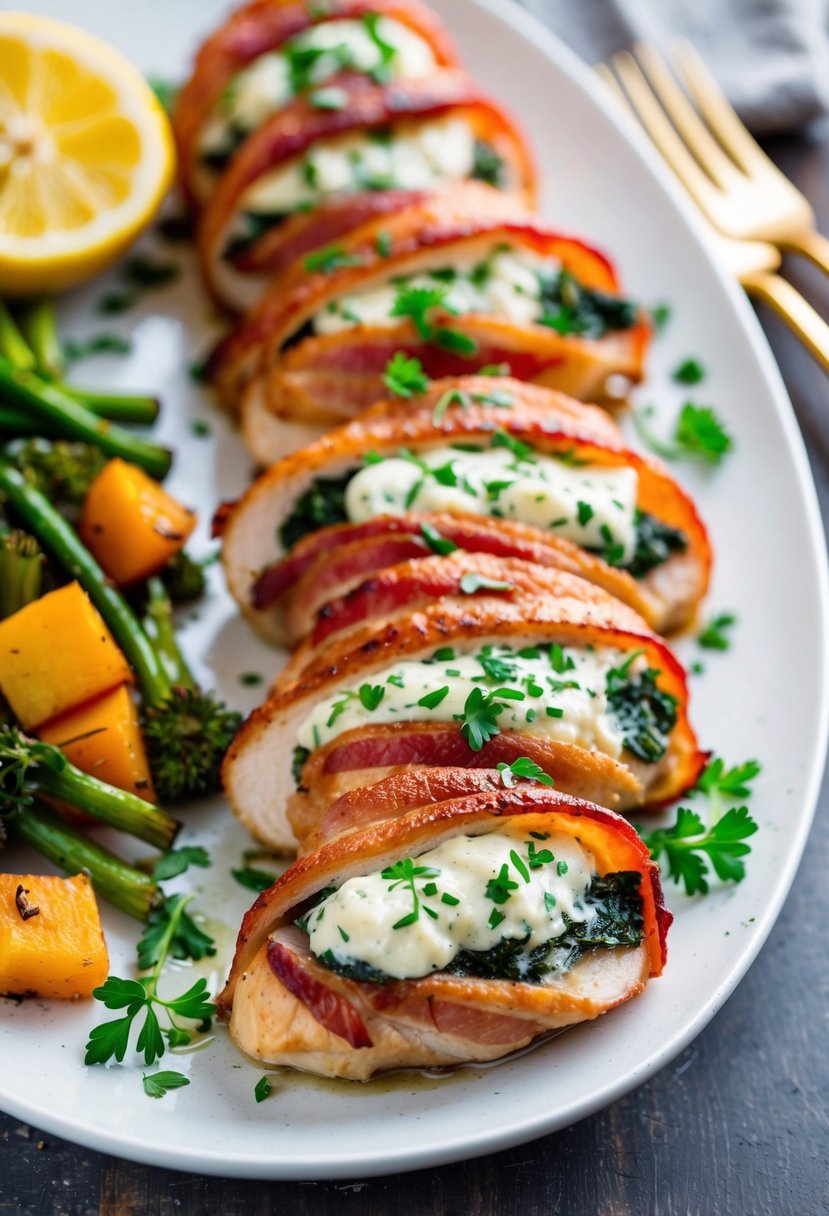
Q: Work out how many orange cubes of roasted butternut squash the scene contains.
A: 4